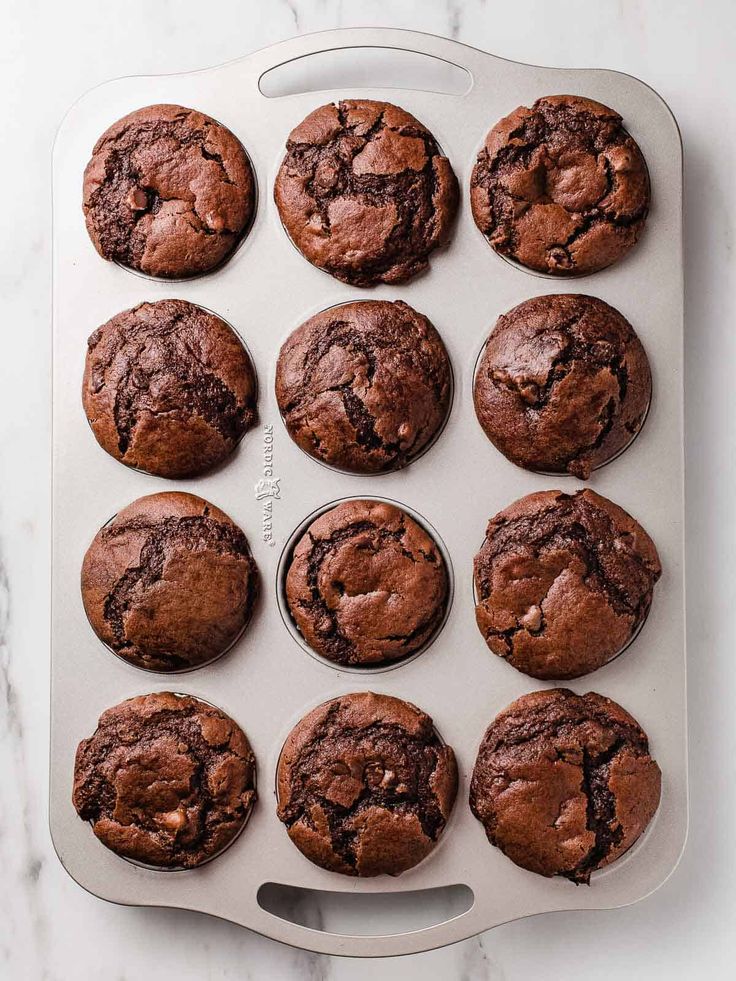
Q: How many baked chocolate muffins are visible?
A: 12